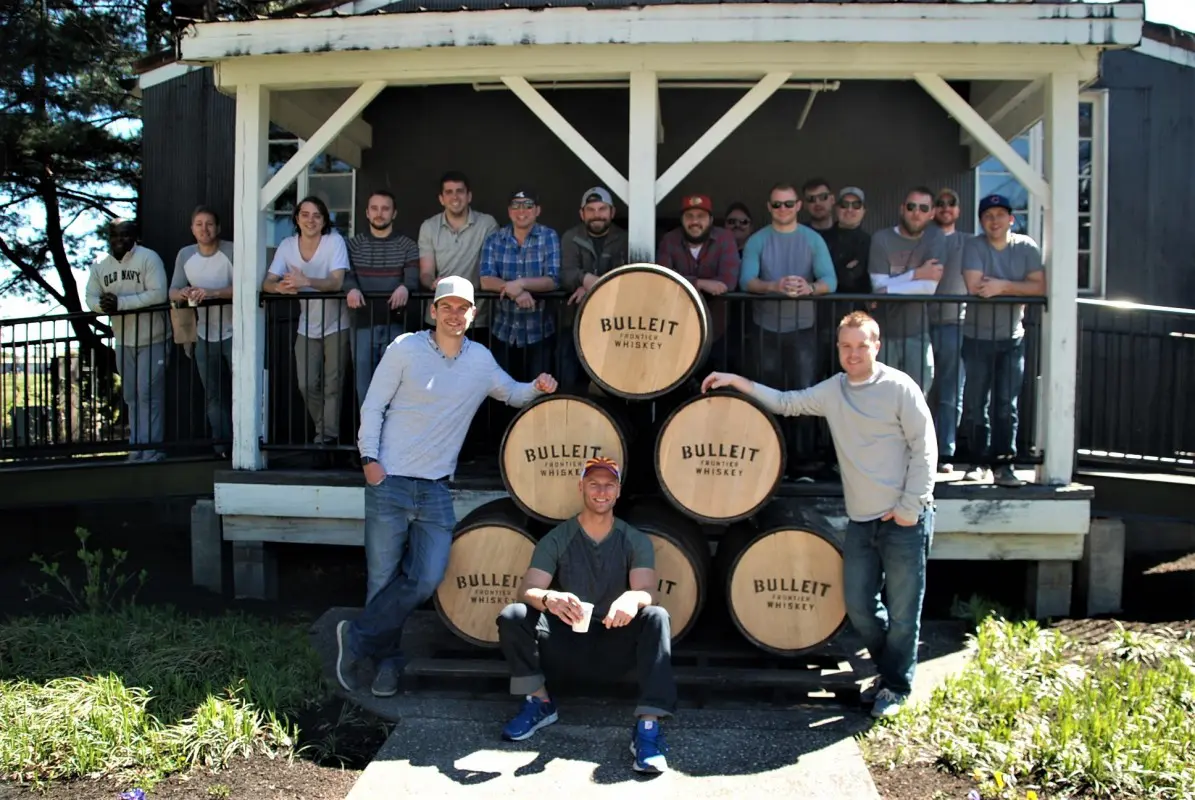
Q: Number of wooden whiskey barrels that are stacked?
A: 6